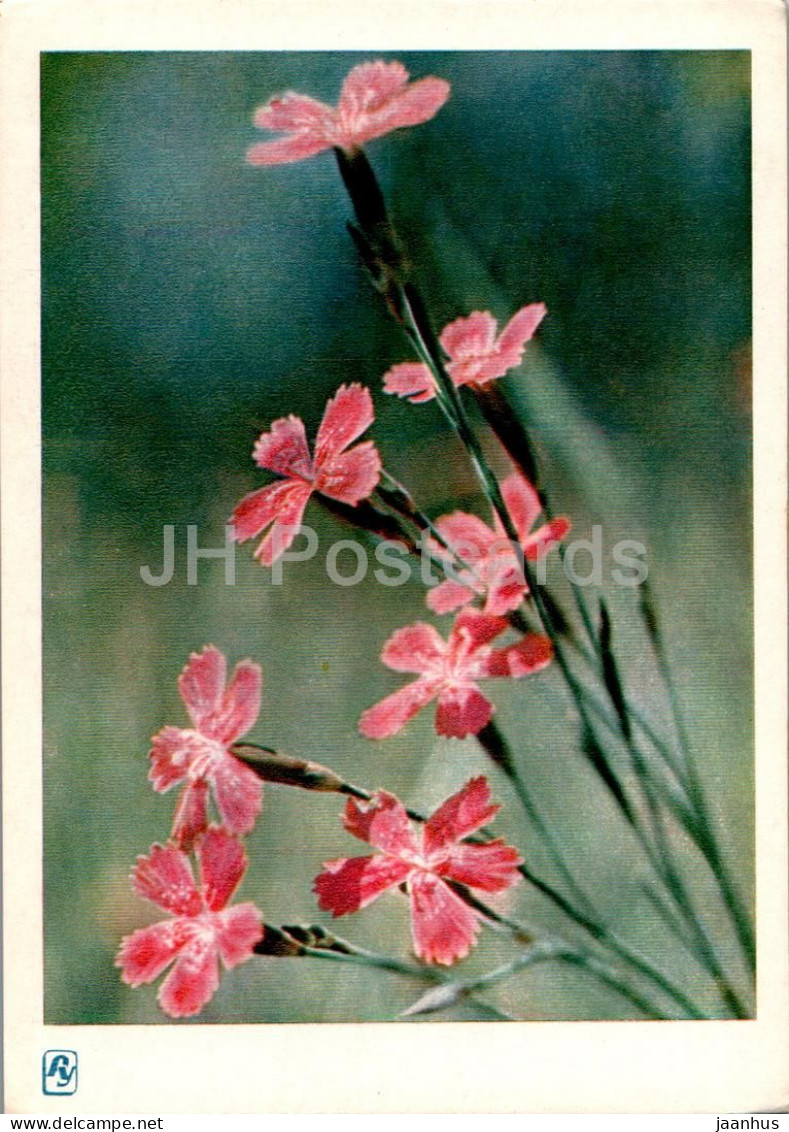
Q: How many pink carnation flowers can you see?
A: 8